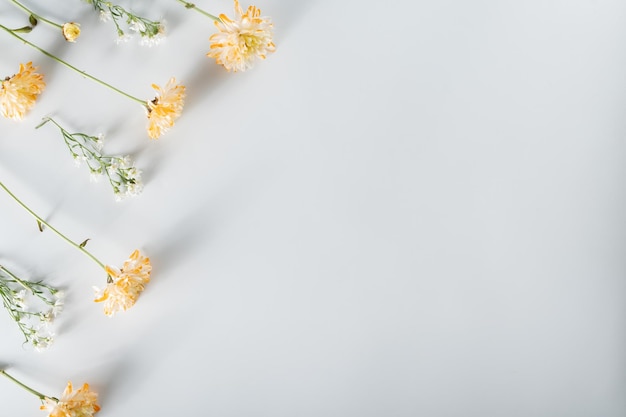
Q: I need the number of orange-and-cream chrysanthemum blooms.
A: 5